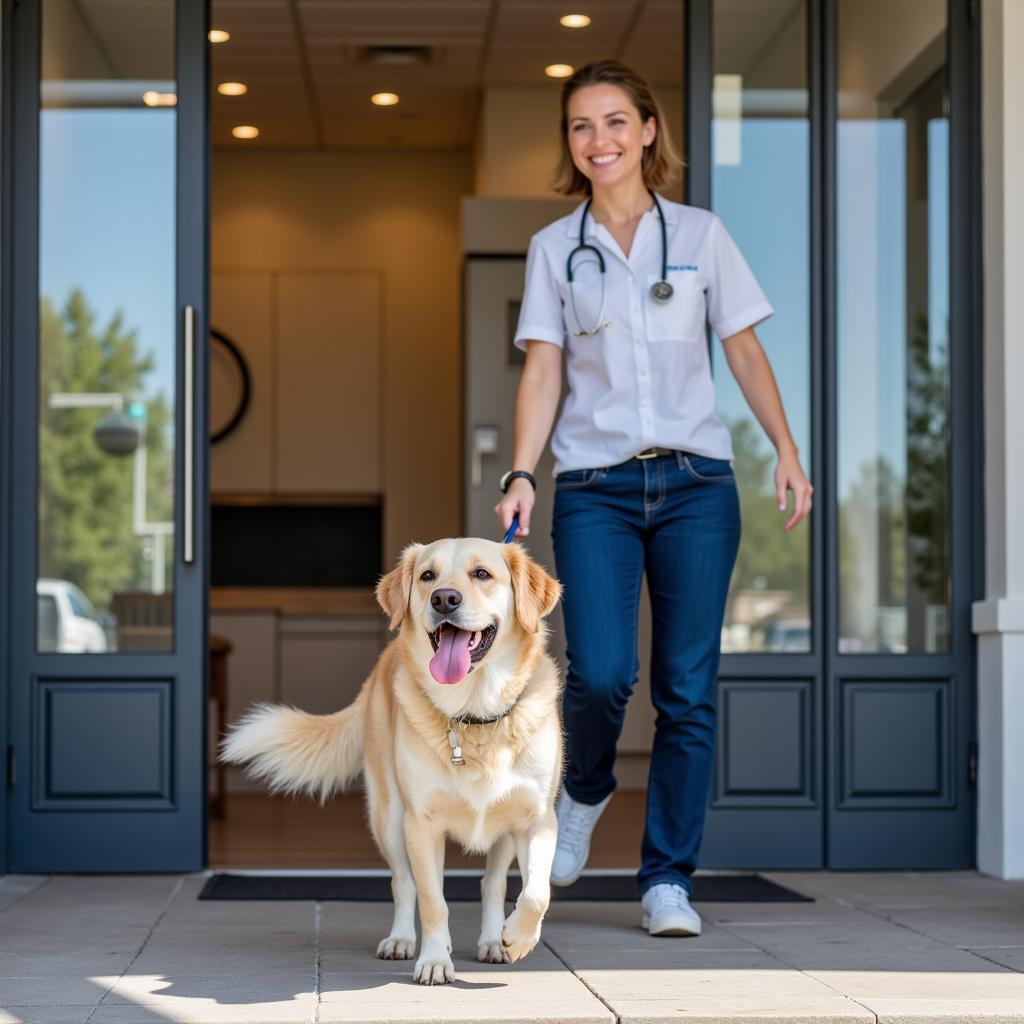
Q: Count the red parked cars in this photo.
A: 0